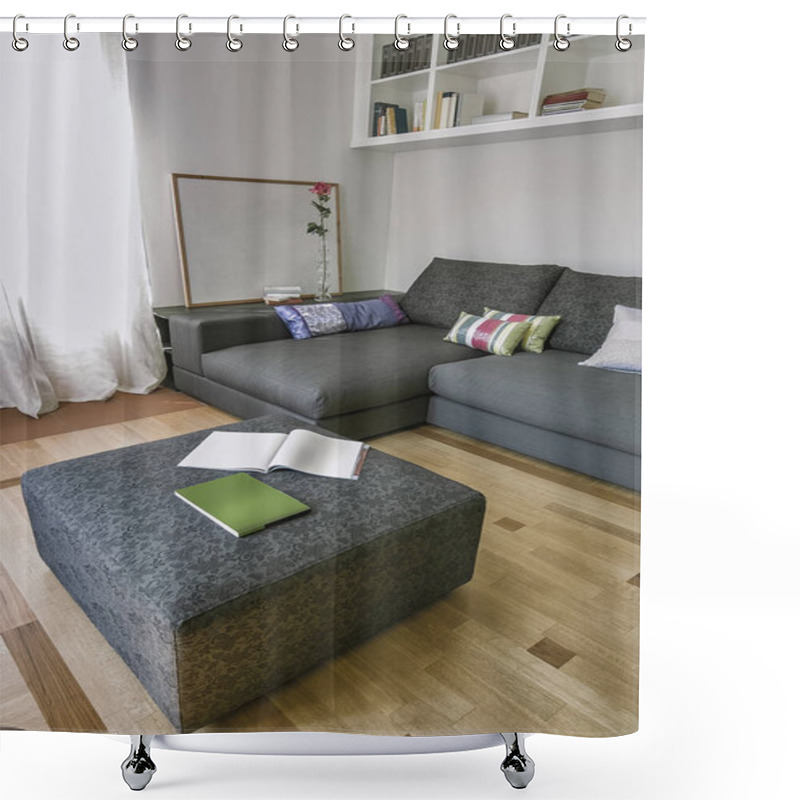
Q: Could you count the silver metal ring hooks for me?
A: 12